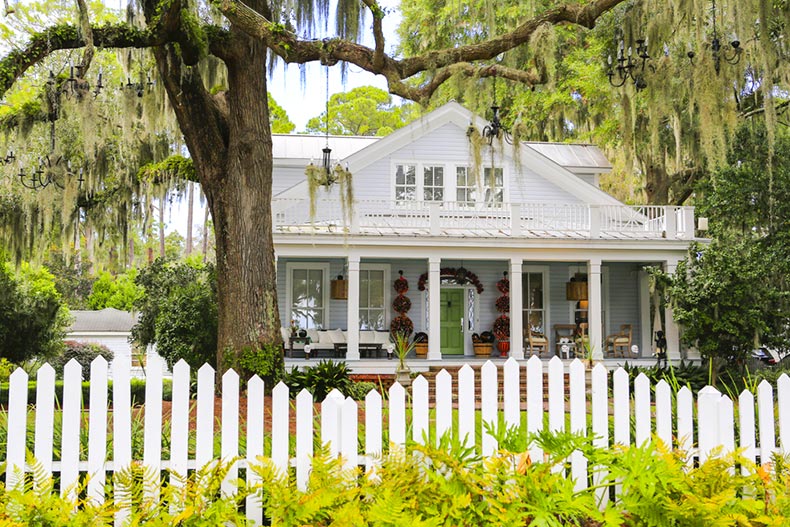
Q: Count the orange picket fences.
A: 0